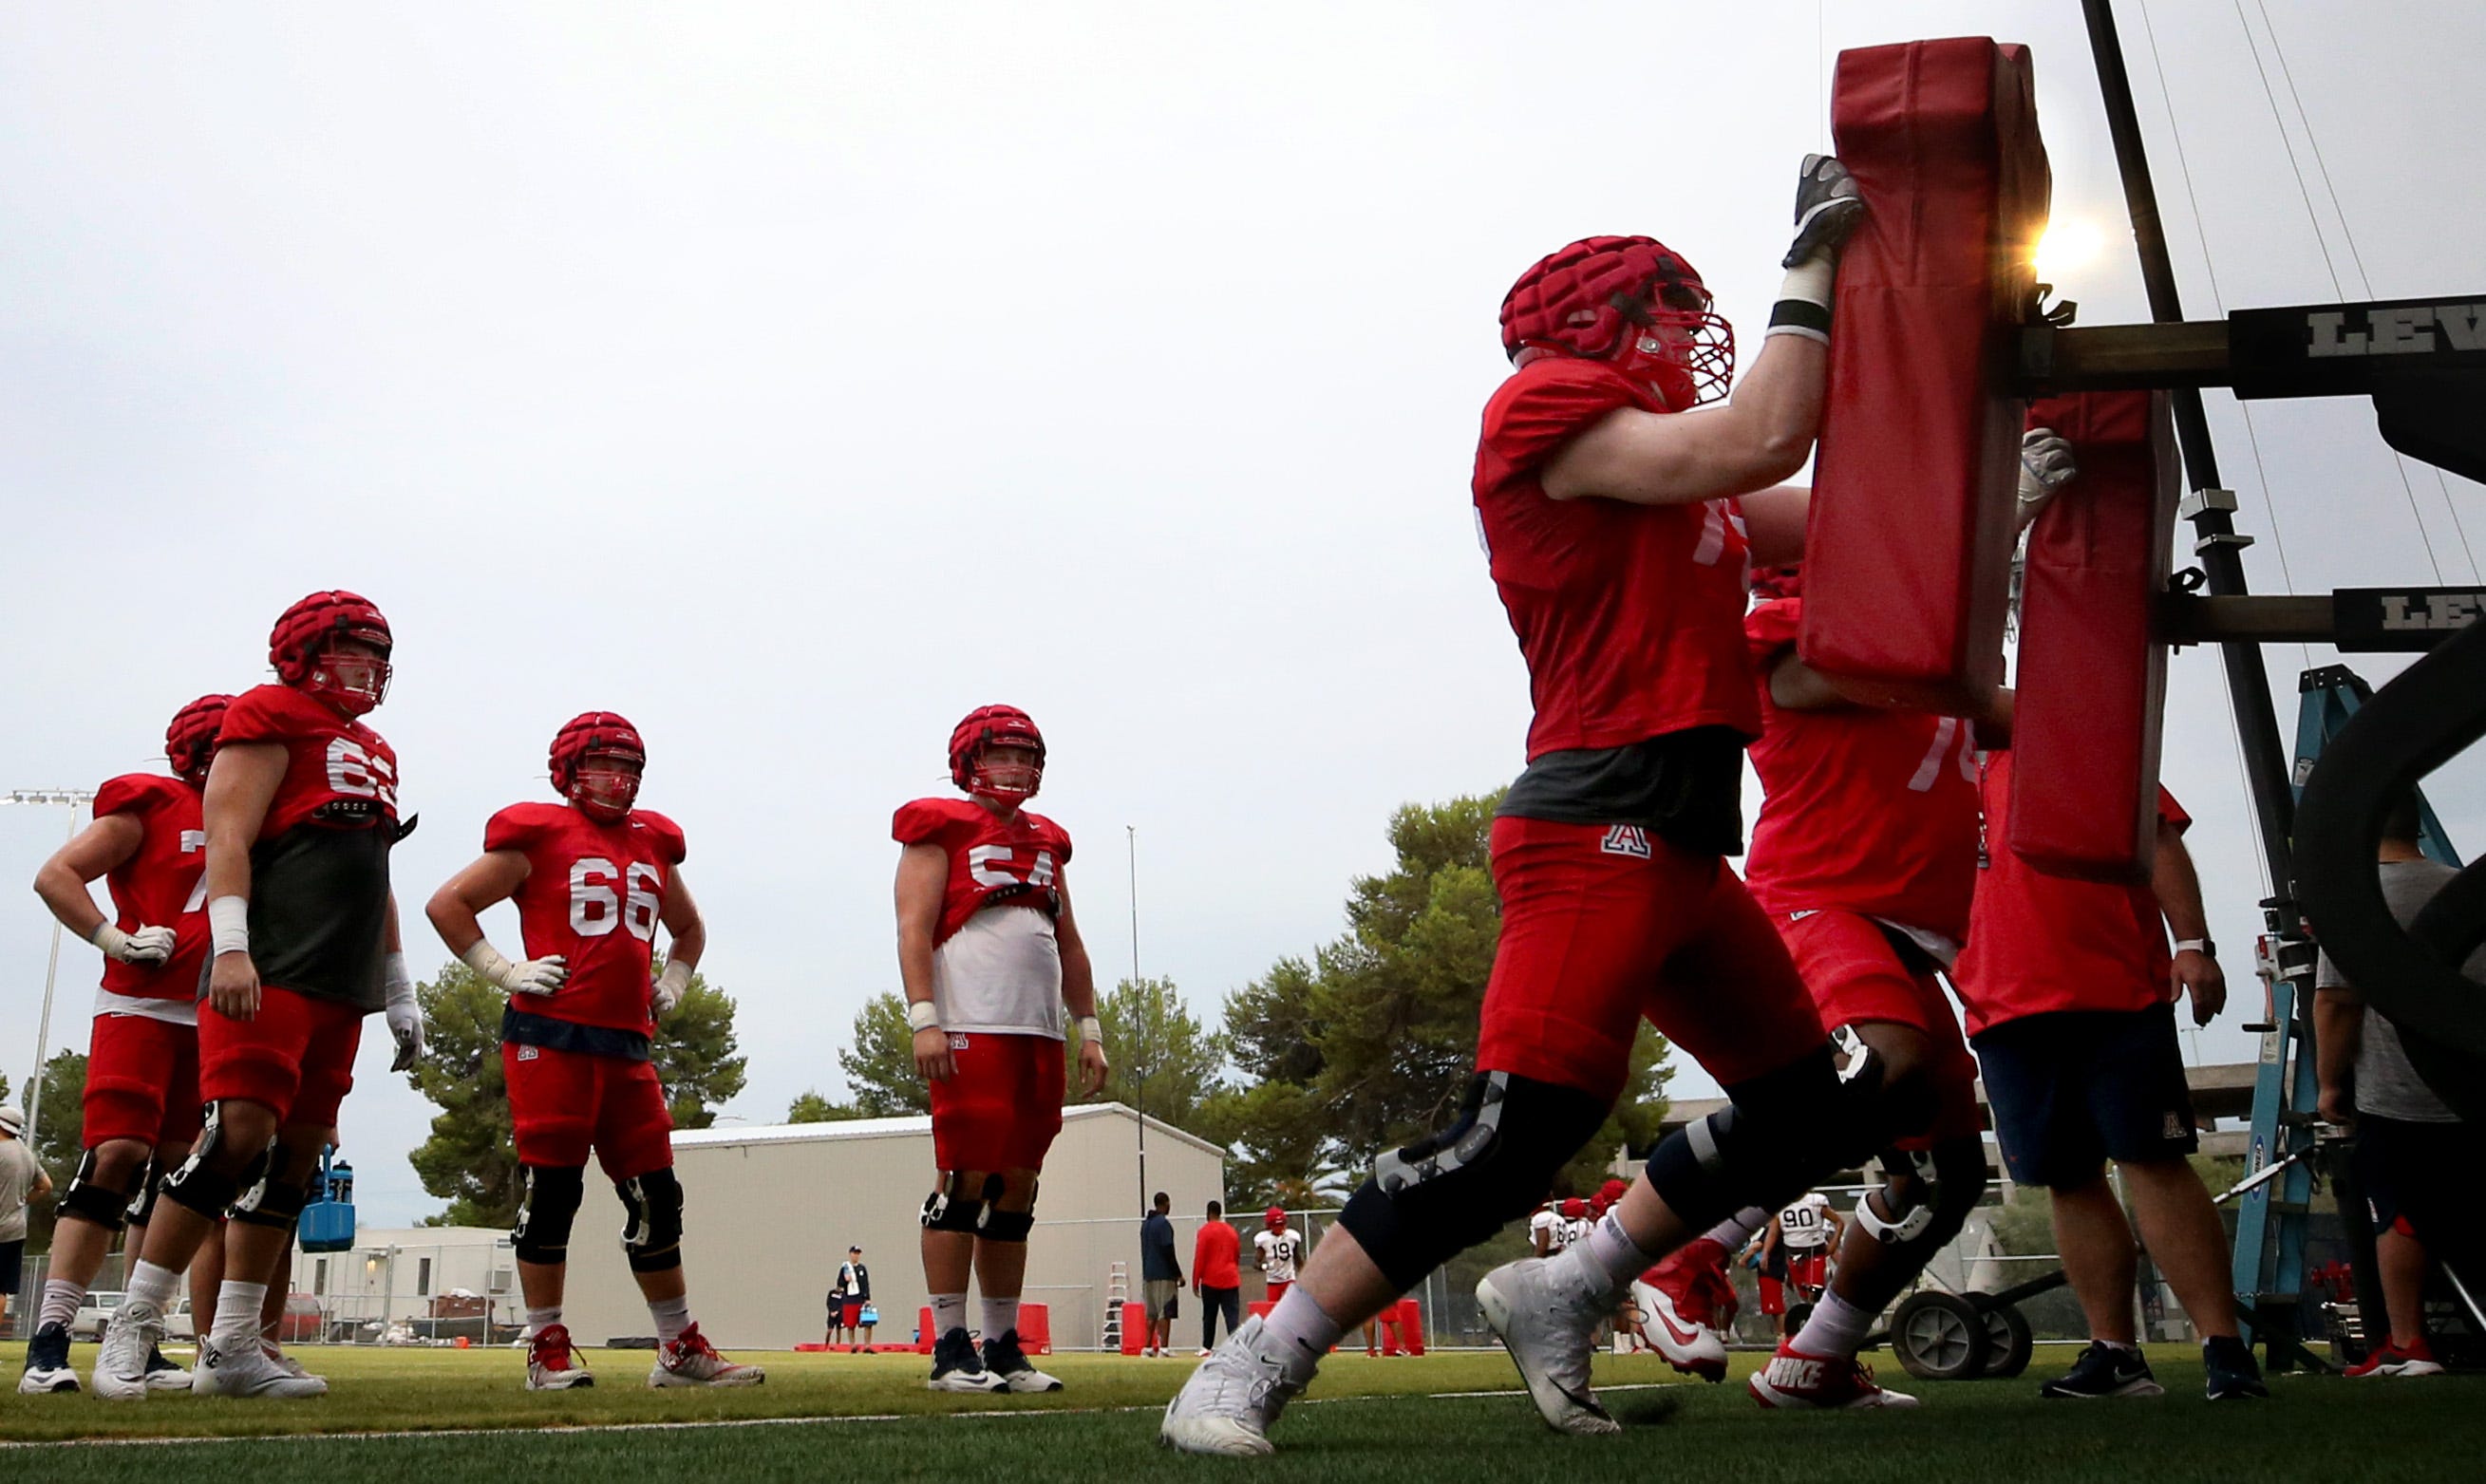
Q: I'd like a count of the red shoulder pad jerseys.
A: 6